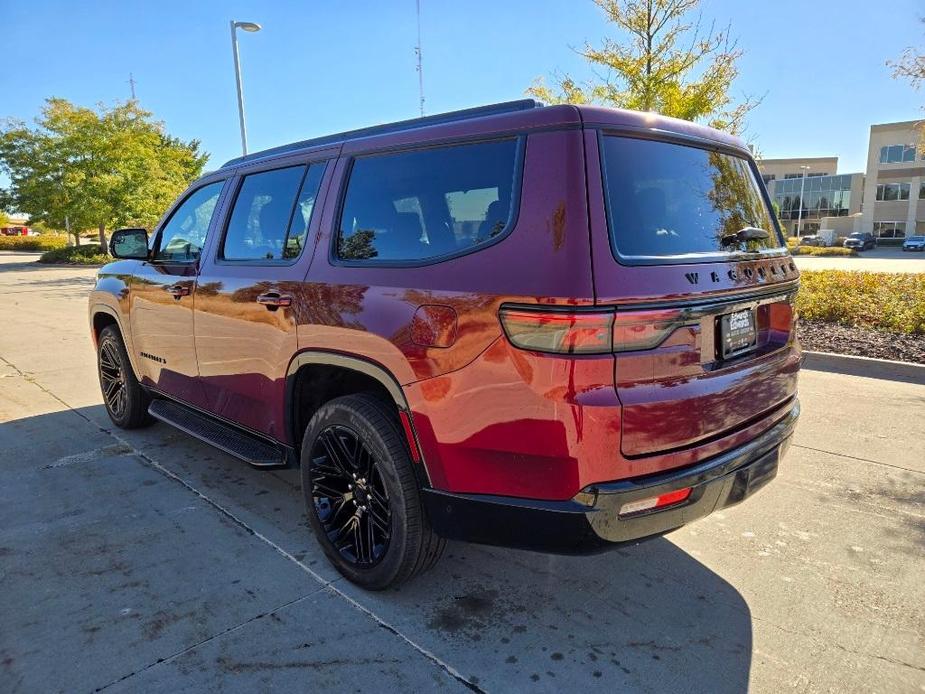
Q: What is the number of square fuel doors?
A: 1